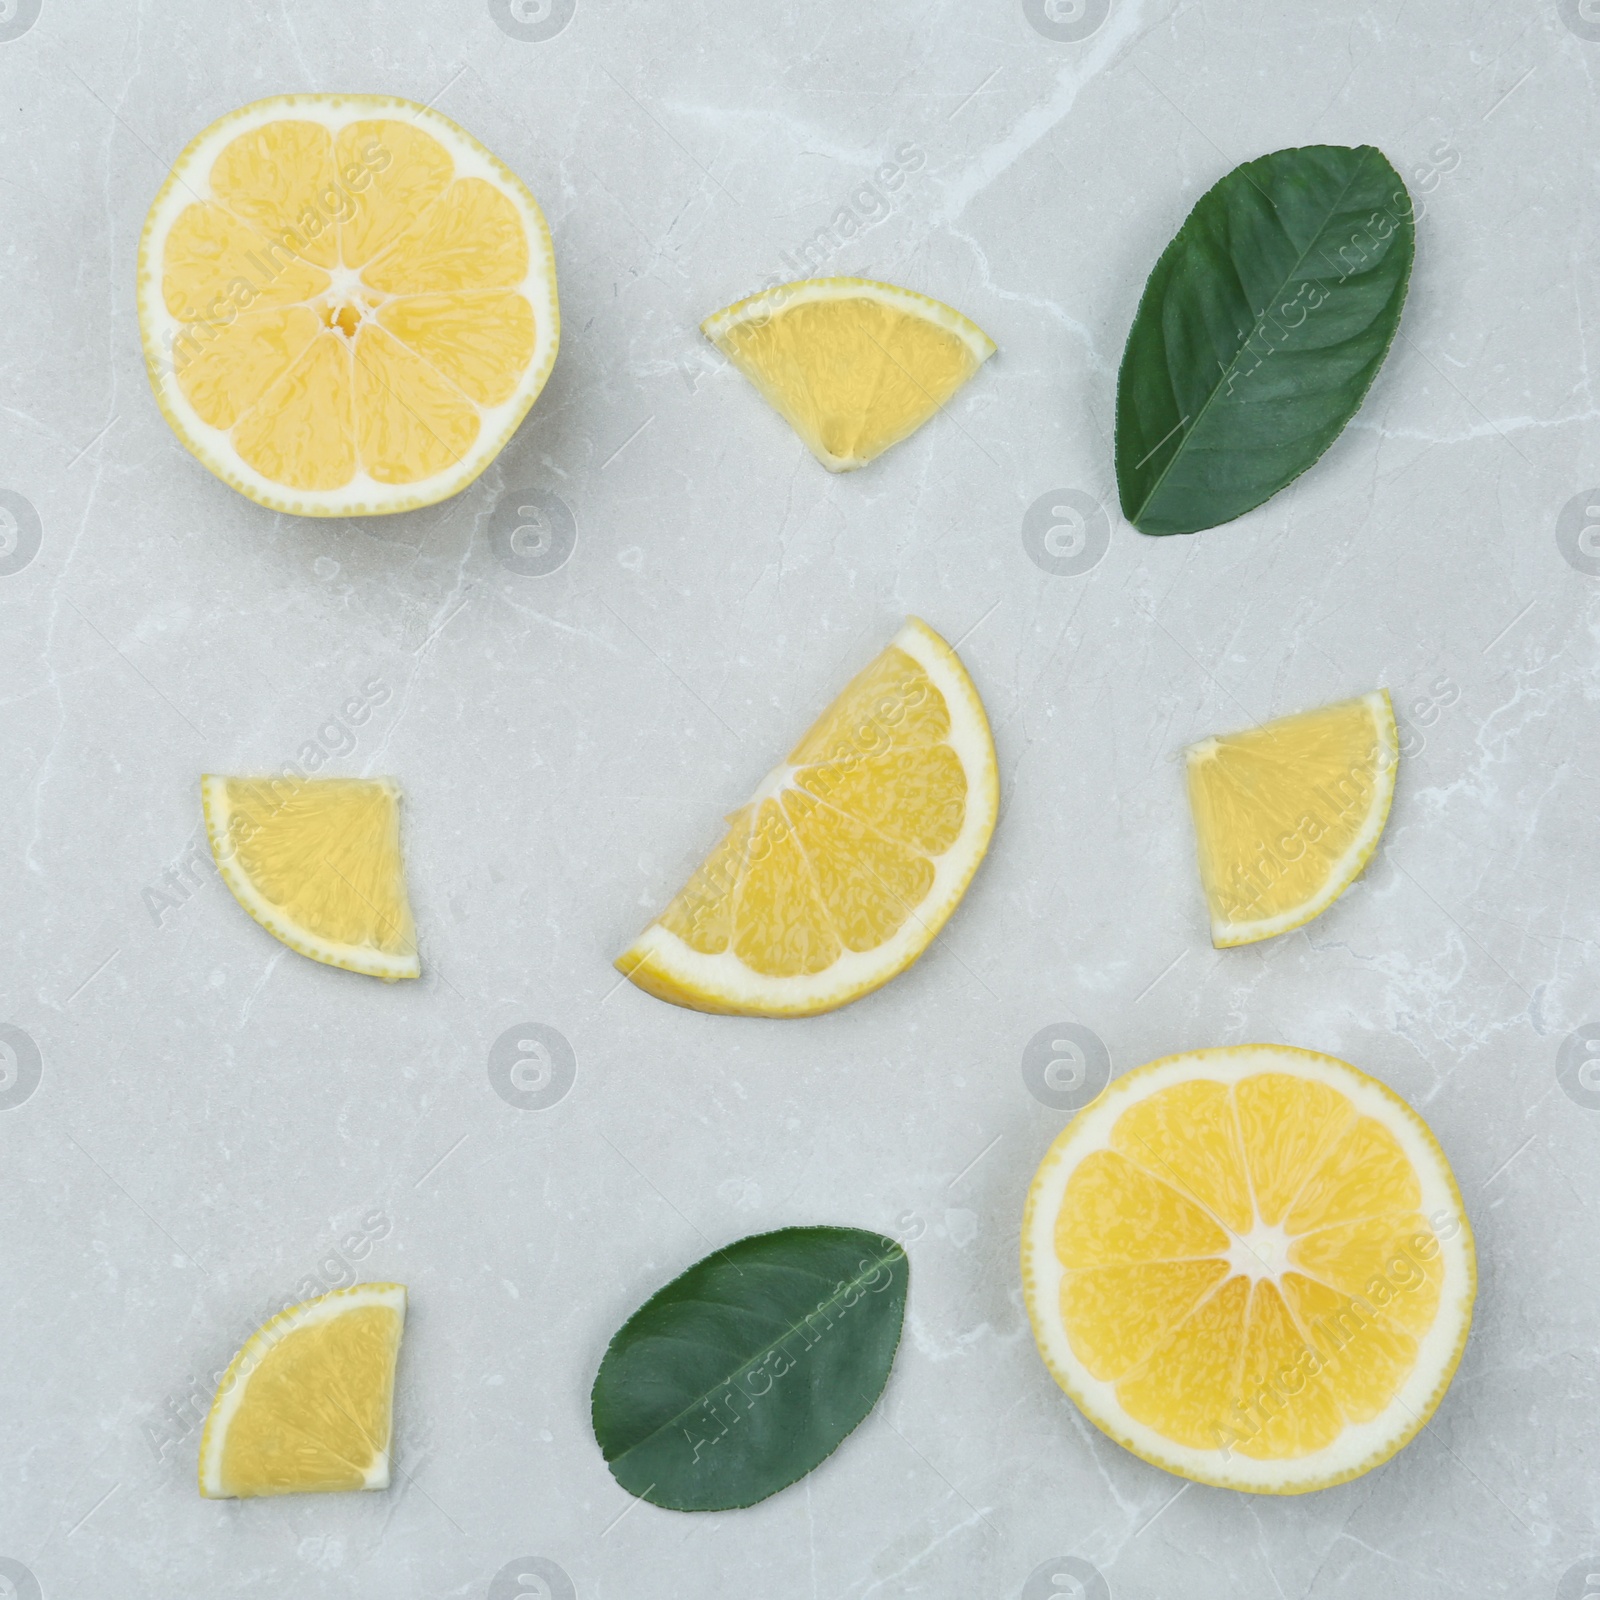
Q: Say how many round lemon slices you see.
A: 2